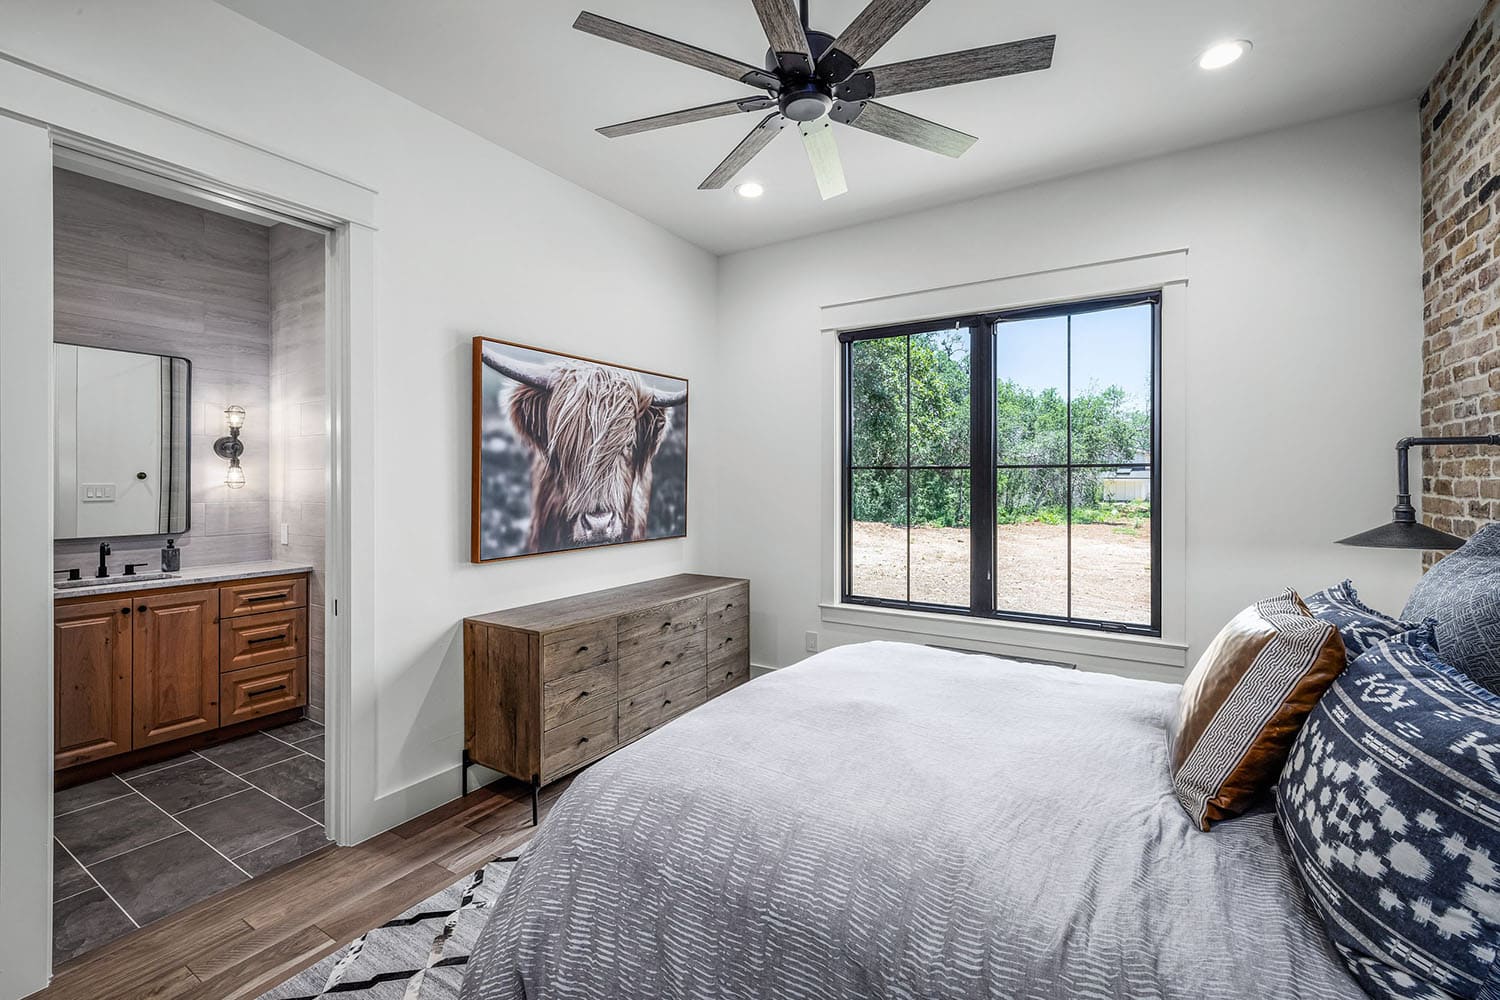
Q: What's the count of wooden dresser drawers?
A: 9